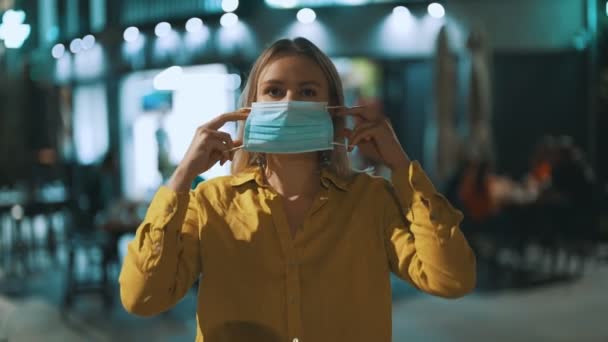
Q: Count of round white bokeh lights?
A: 11